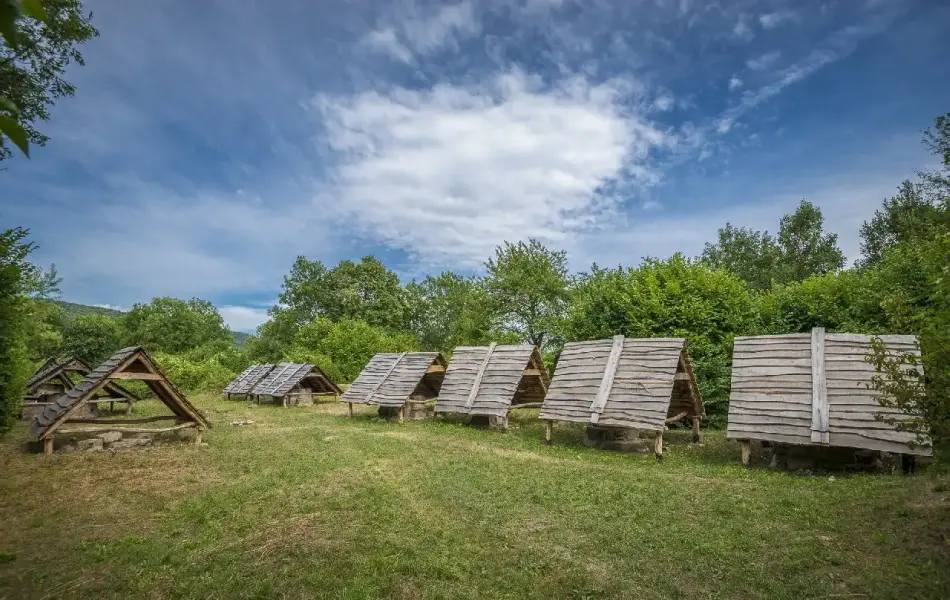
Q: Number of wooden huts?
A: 9